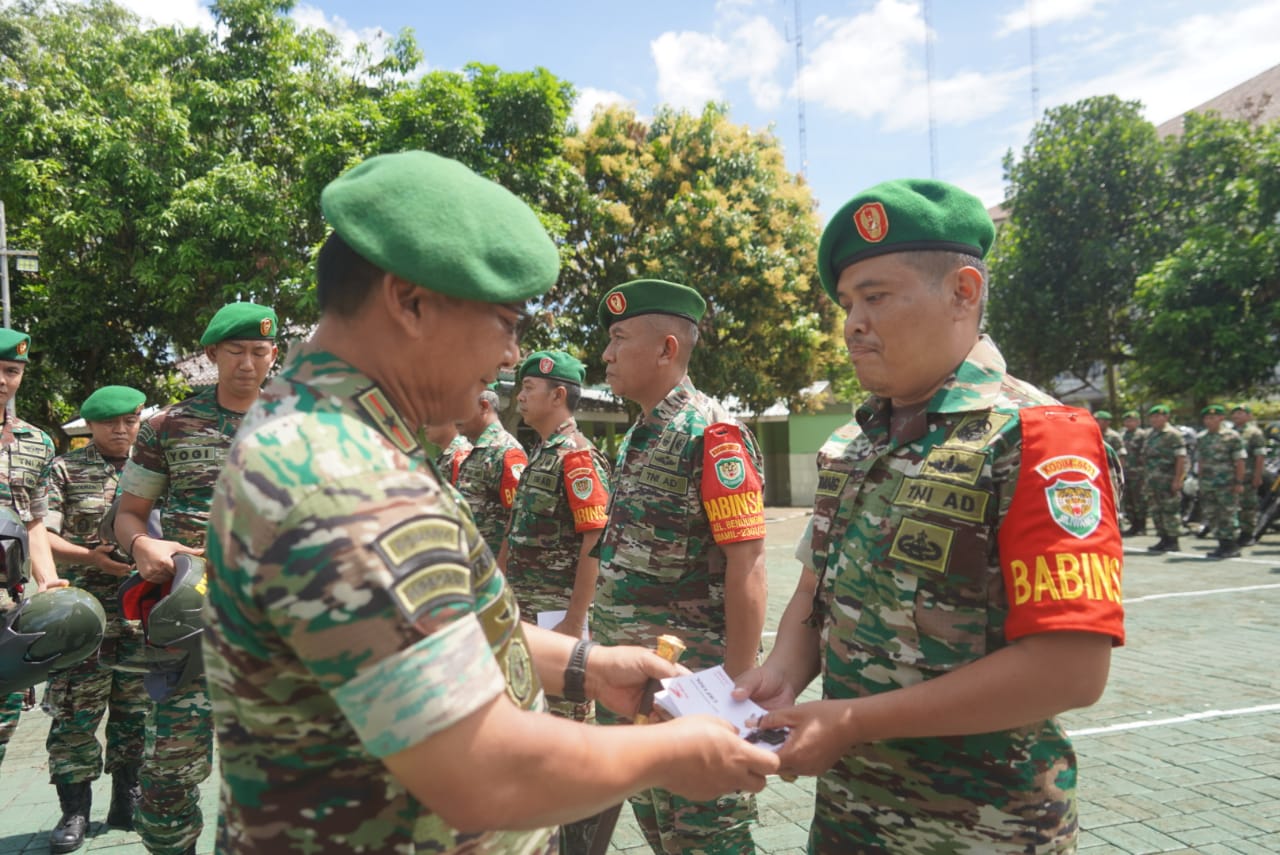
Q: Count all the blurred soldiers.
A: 5